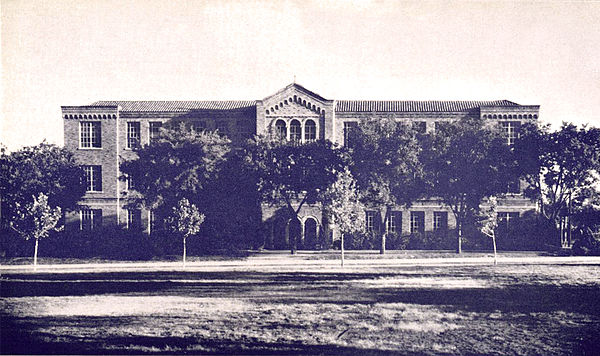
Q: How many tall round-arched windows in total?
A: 3